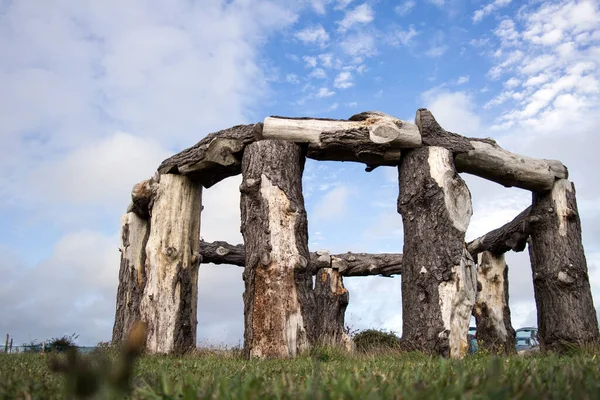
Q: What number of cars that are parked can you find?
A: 2